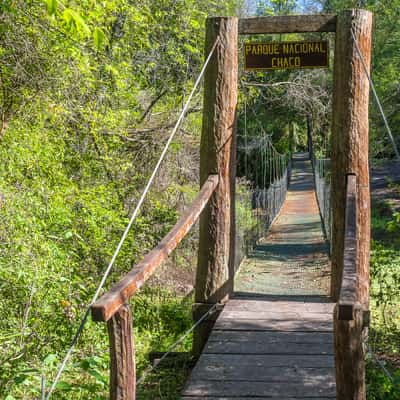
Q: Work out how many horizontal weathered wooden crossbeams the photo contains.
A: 1